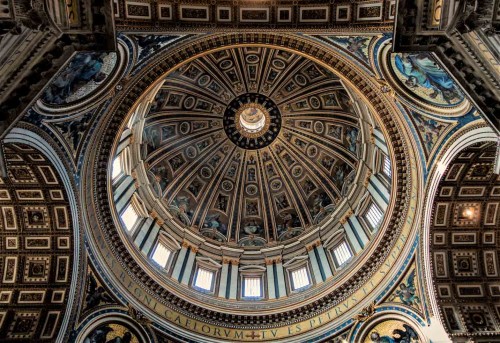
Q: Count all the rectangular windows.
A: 9